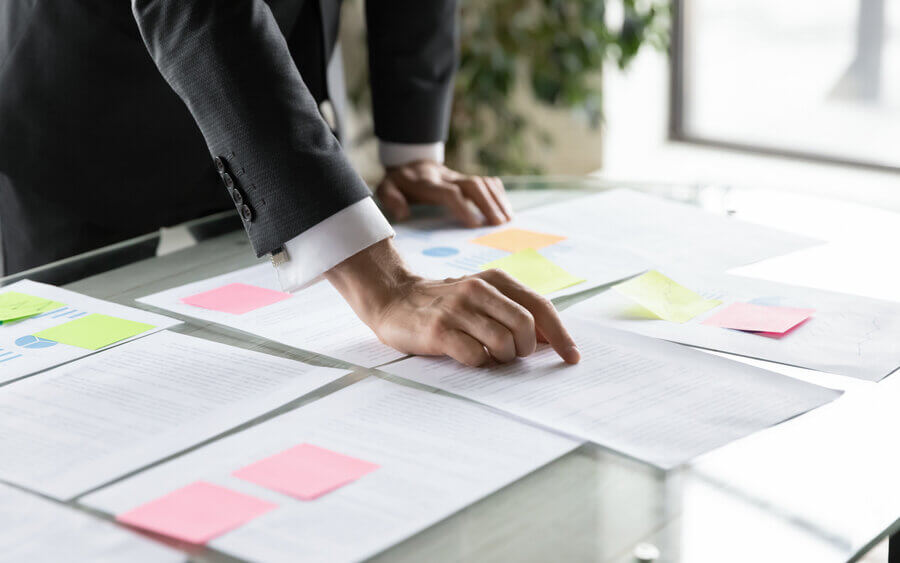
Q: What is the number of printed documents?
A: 9